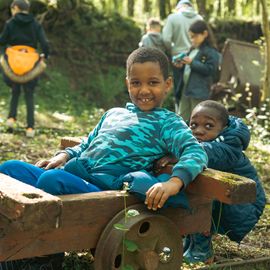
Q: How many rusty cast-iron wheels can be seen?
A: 1